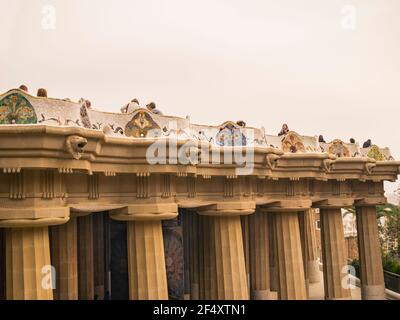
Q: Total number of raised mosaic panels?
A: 6